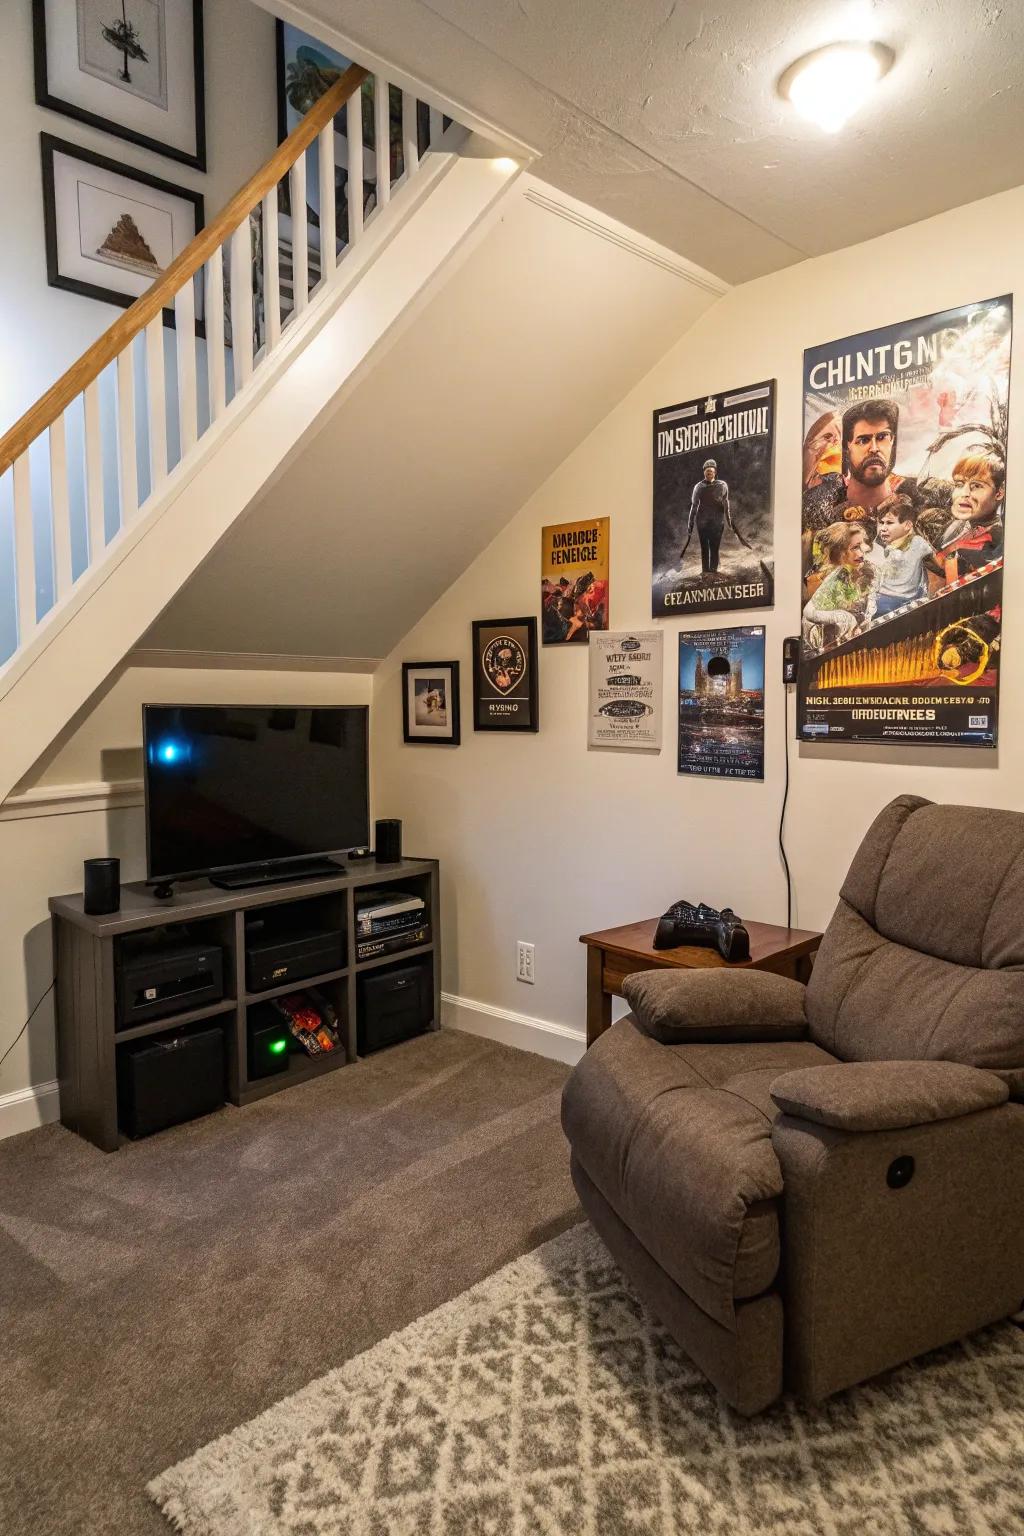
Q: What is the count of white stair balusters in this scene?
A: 15